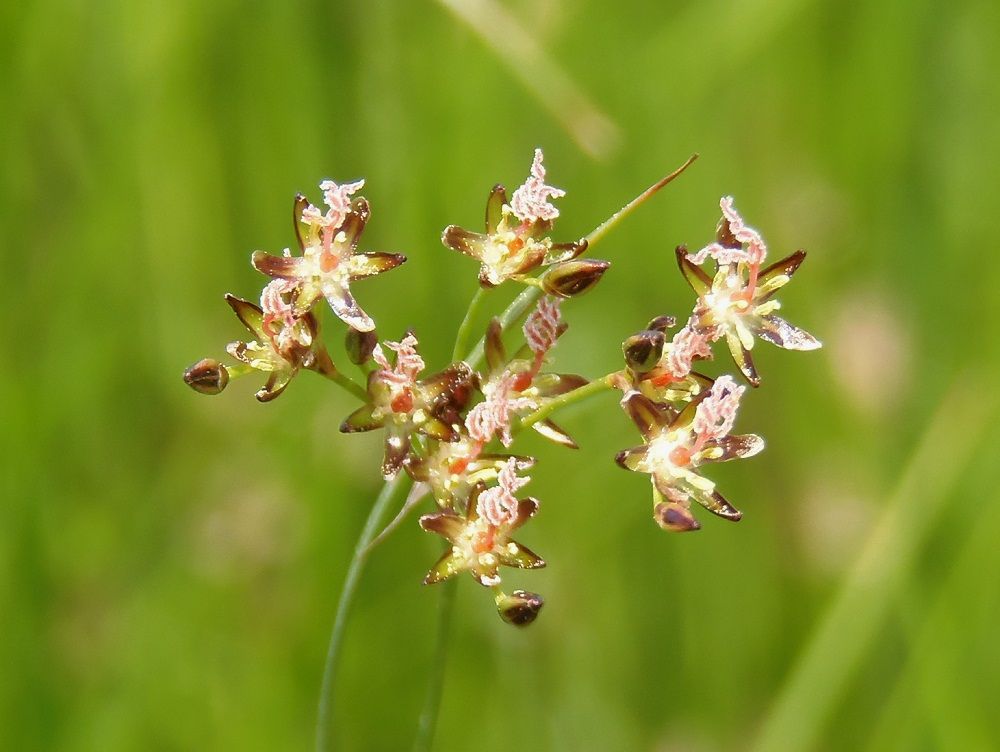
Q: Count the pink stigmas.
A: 10